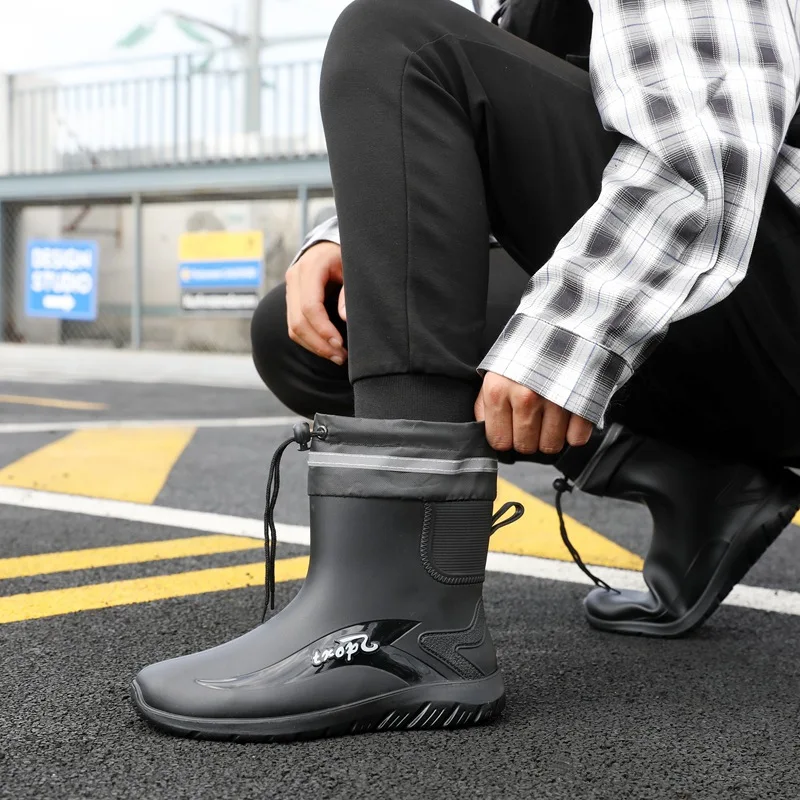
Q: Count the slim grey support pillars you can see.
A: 3